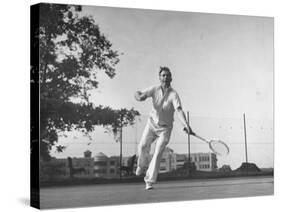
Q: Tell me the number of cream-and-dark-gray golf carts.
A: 0